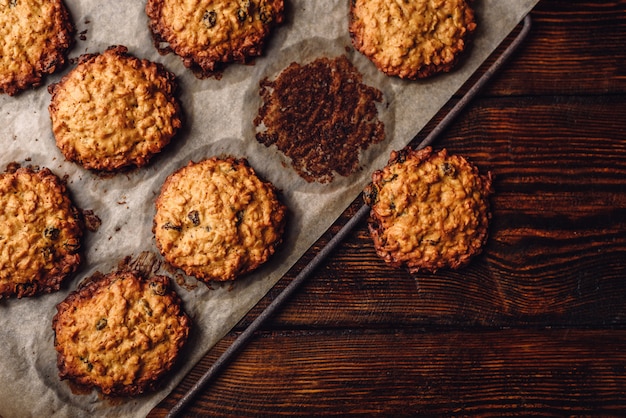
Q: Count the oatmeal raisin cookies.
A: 8